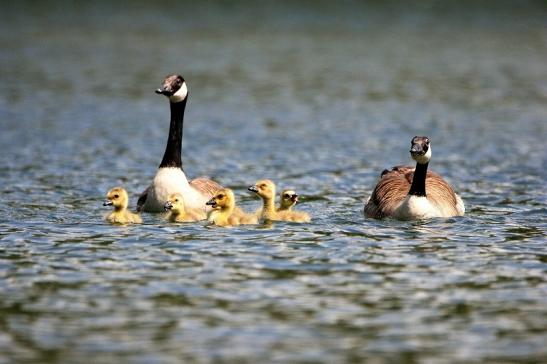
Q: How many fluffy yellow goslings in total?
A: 5